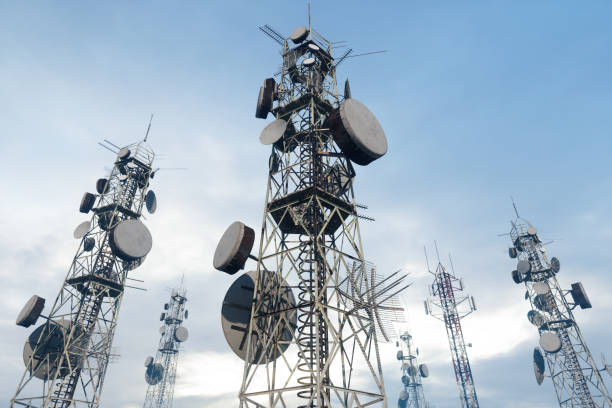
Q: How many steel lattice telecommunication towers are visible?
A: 6